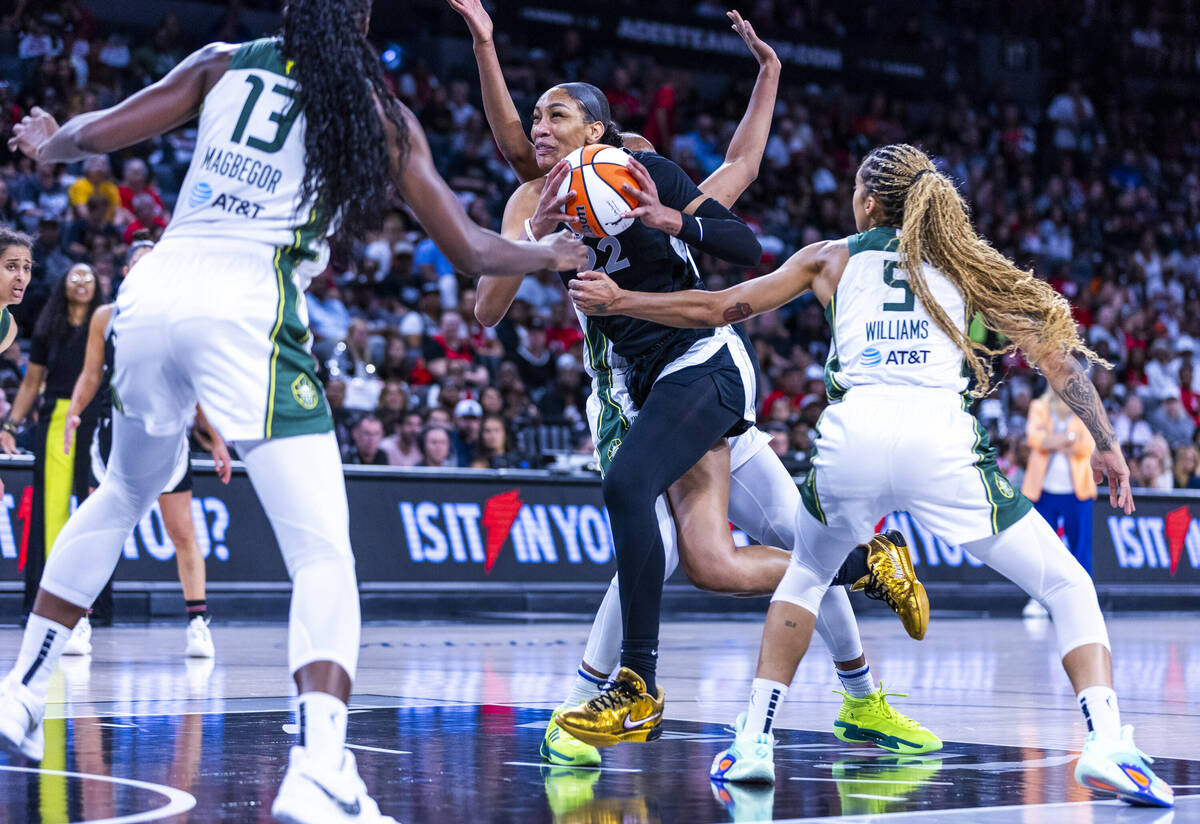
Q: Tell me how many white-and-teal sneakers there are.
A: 2